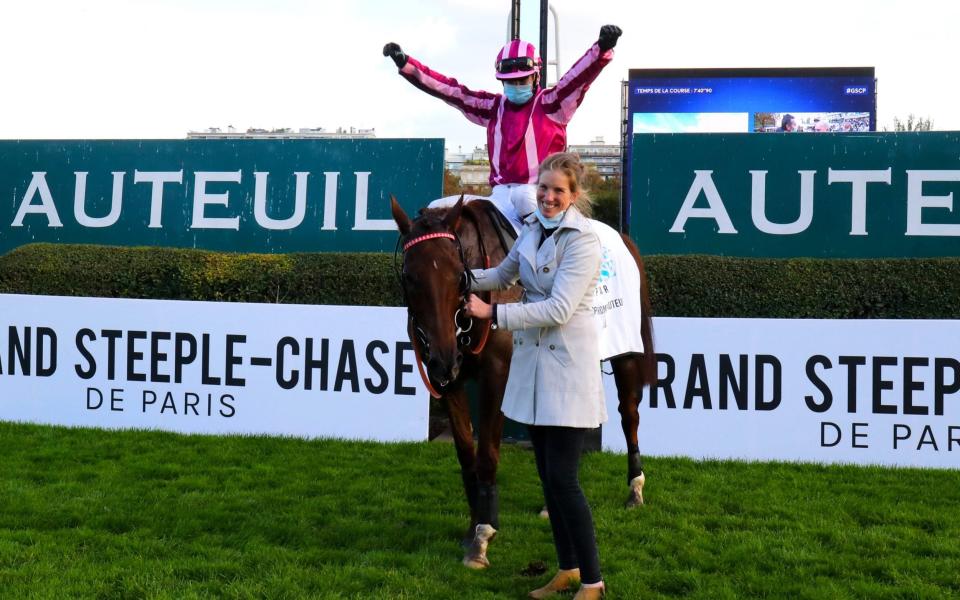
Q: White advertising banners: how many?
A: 2